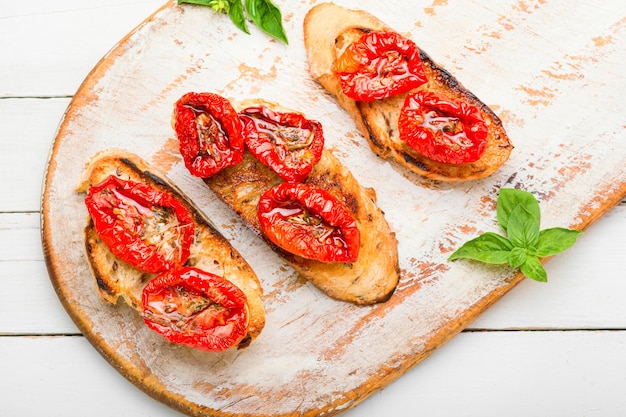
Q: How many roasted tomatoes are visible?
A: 7